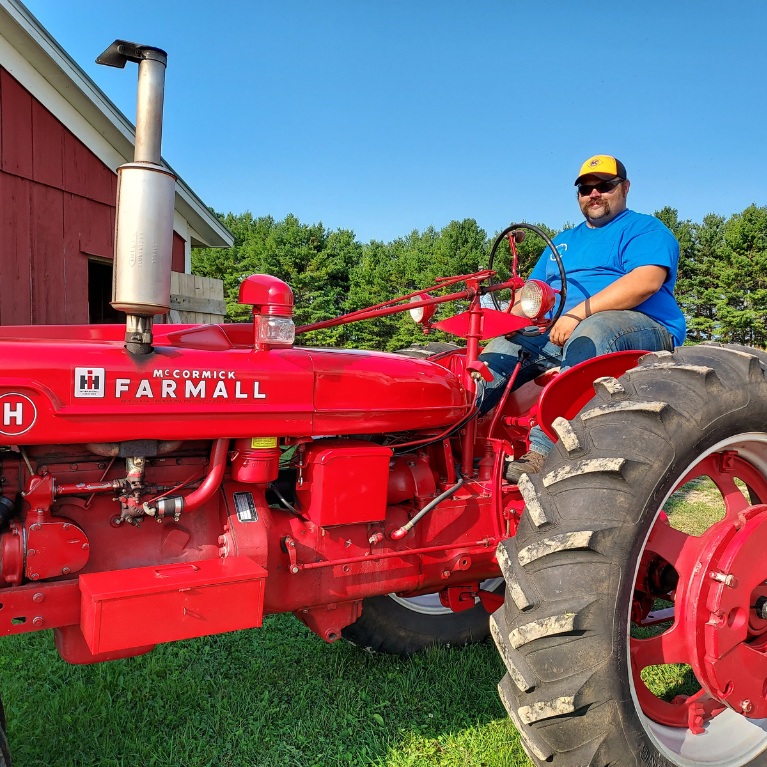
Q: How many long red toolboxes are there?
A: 1